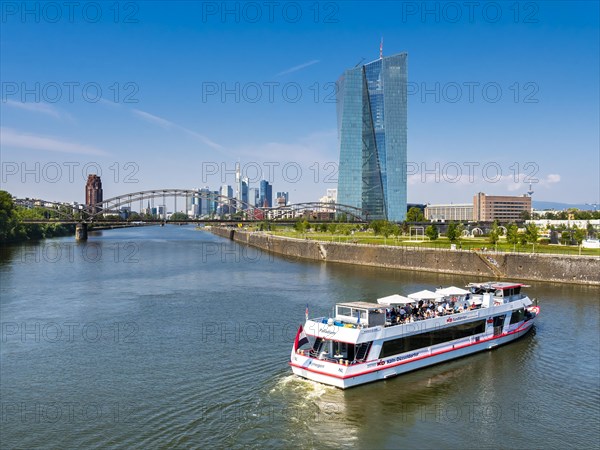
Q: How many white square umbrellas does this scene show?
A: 3